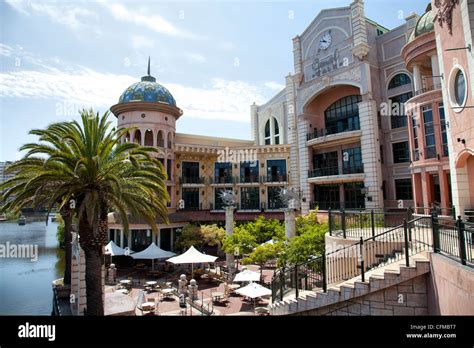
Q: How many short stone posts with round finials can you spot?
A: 3